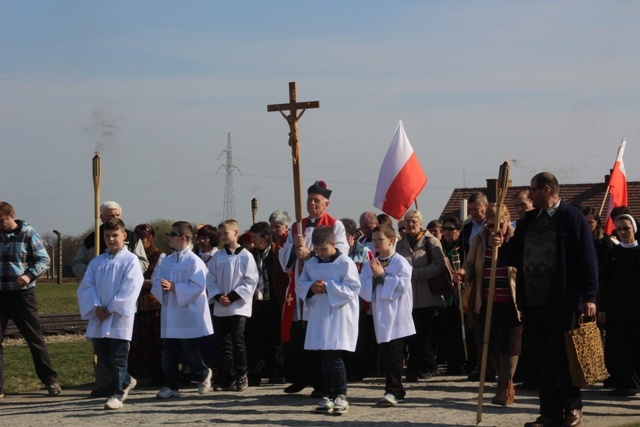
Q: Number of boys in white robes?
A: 5